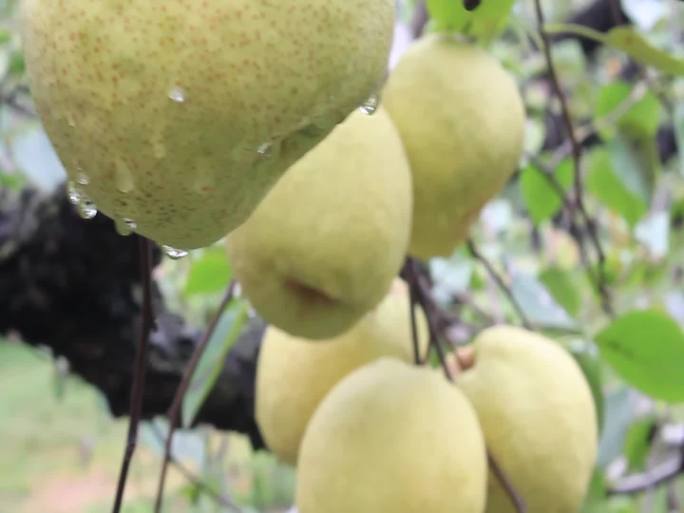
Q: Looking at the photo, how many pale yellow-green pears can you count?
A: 6